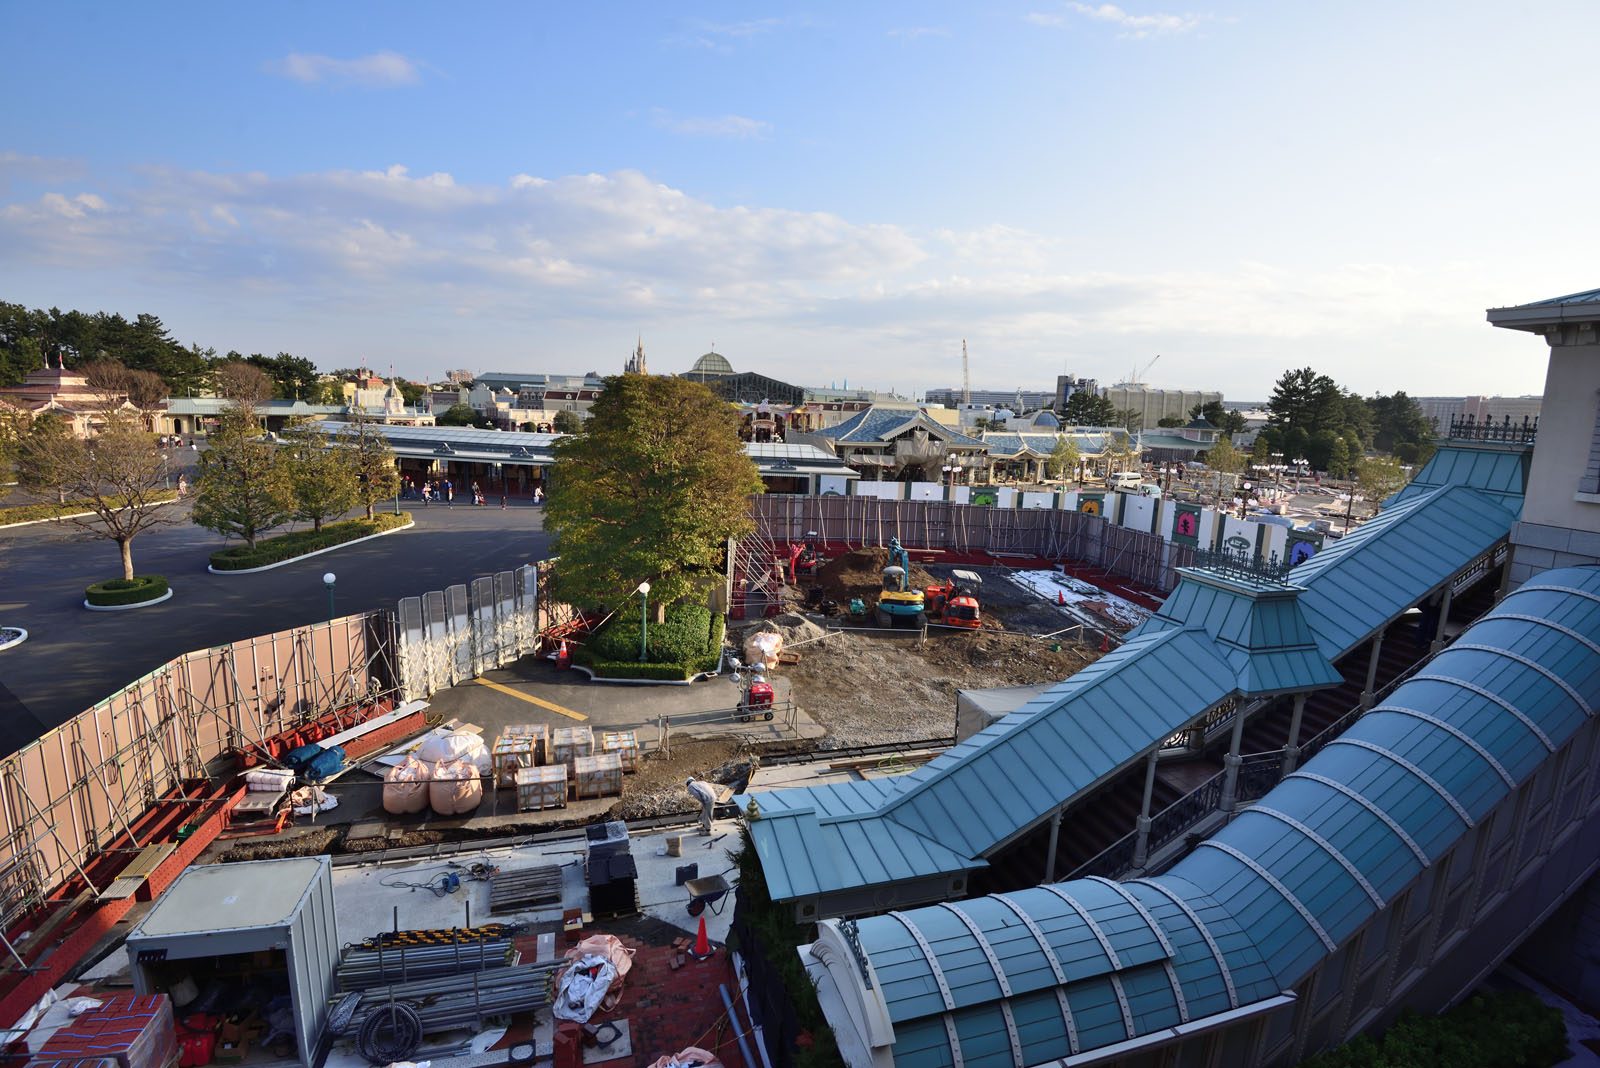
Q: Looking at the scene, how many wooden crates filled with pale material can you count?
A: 6